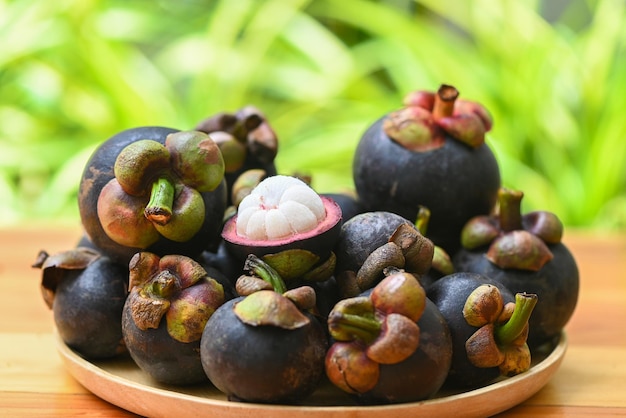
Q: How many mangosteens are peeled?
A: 1